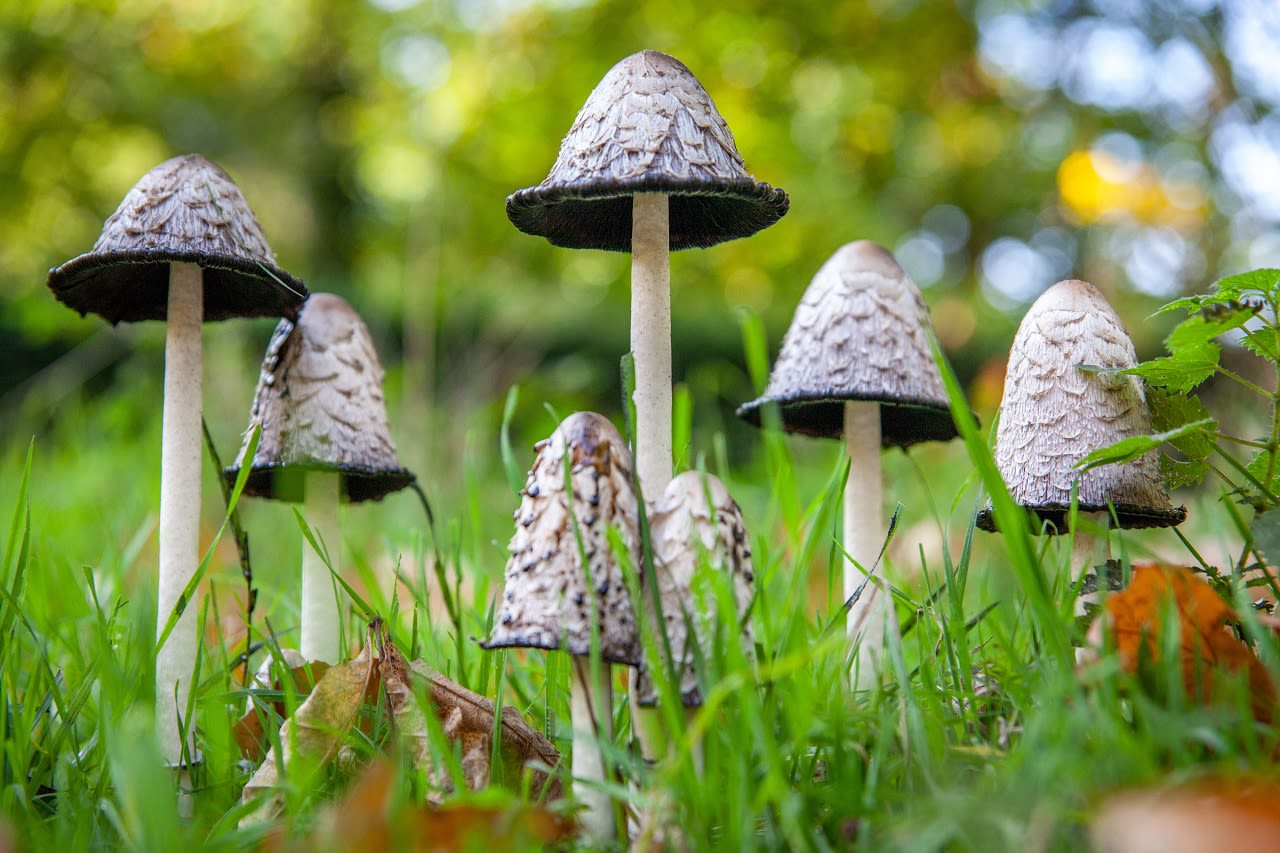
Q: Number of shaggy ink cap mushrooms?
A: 7